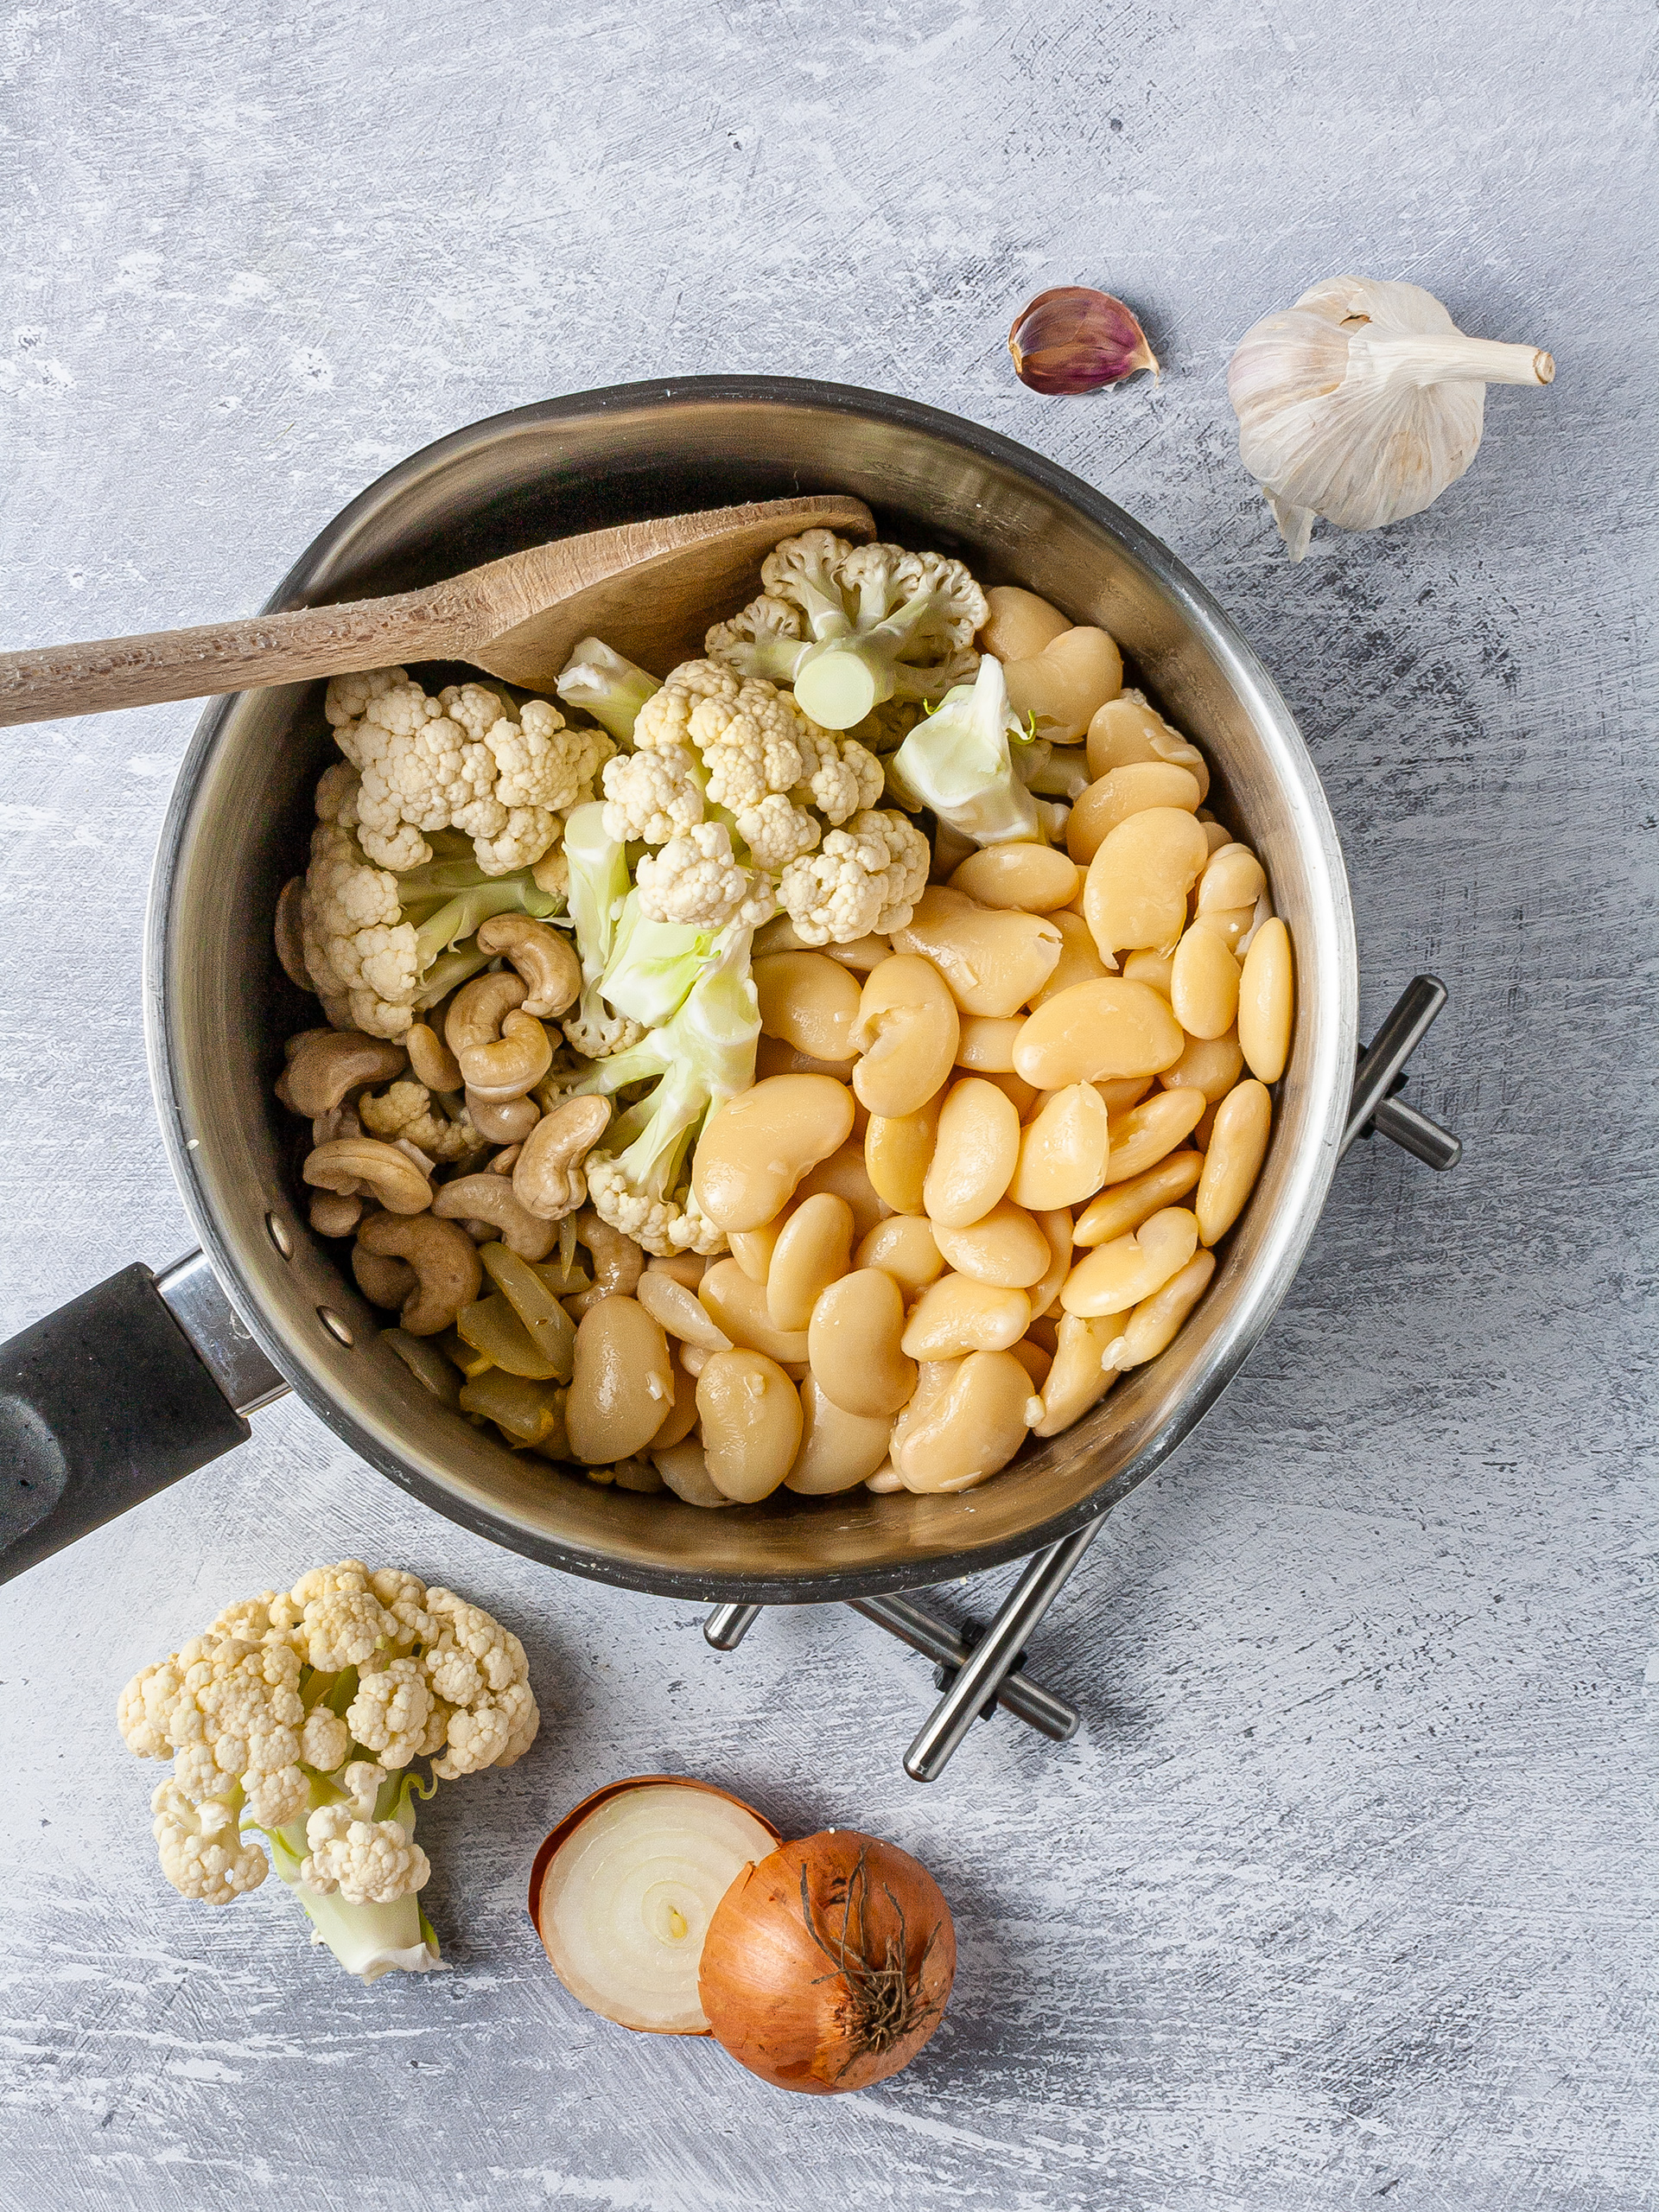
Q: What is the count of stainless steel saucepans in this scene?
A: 1